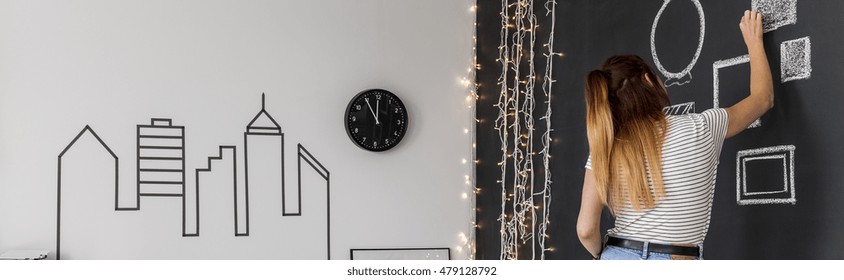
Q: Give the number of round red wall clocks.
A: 0